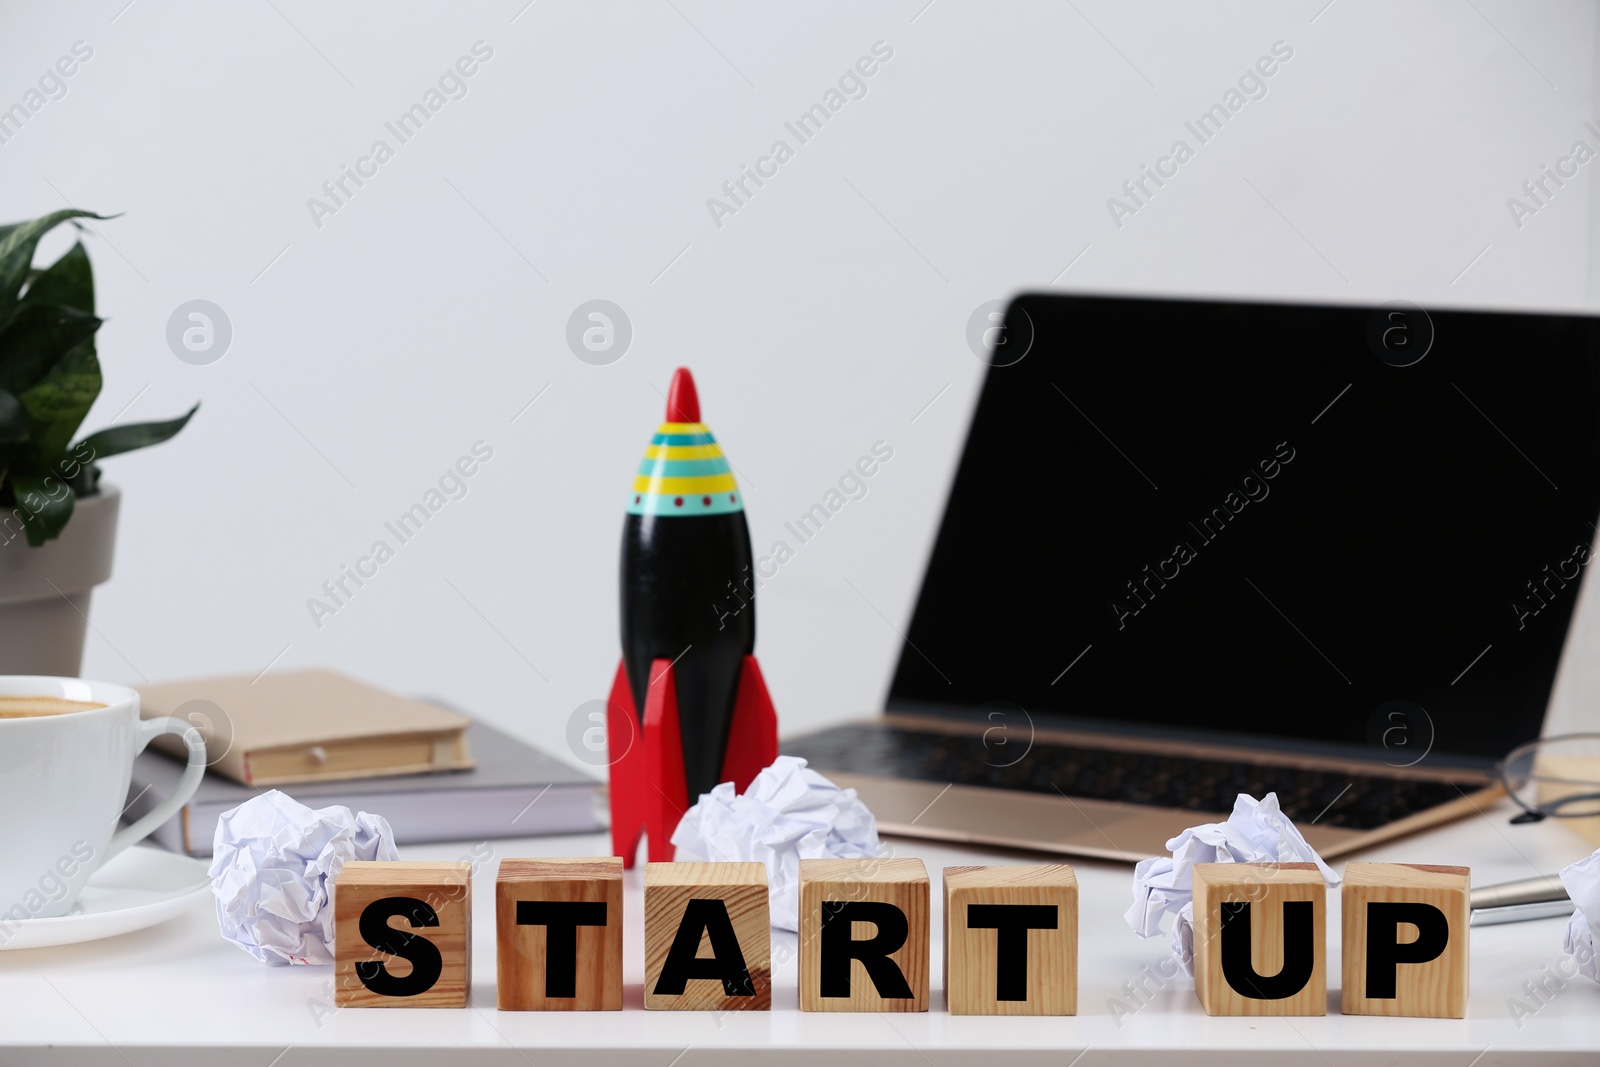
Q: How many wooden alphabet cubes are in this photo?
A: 7